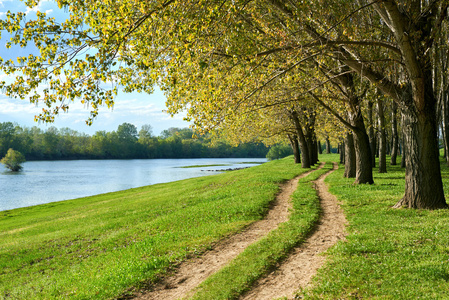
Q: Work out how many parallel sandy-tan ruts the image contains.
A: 2